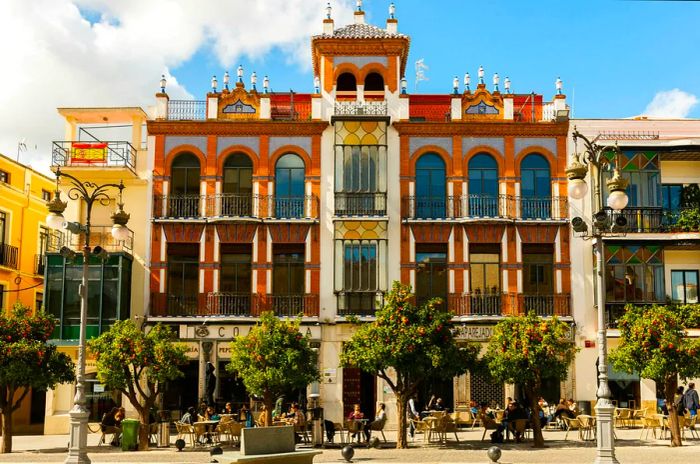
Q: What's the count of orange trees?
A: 6